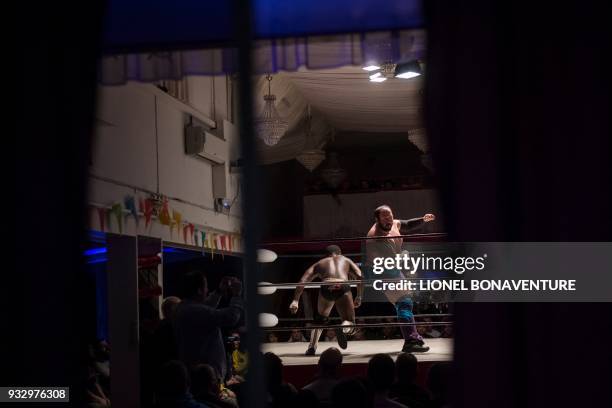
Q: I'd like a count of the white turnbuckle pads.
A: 3